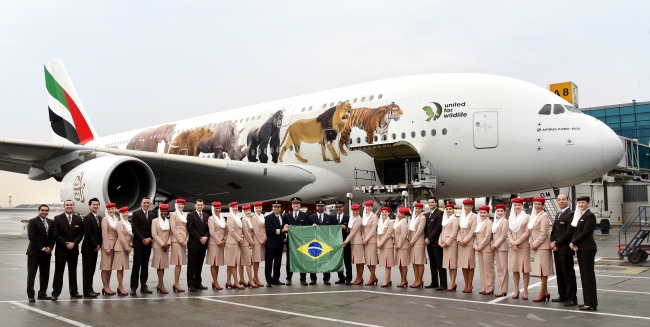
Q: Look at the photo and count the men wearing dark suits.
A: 11